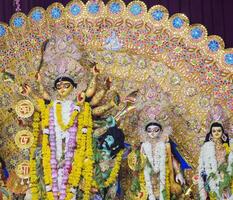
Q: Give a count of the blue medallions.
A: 13